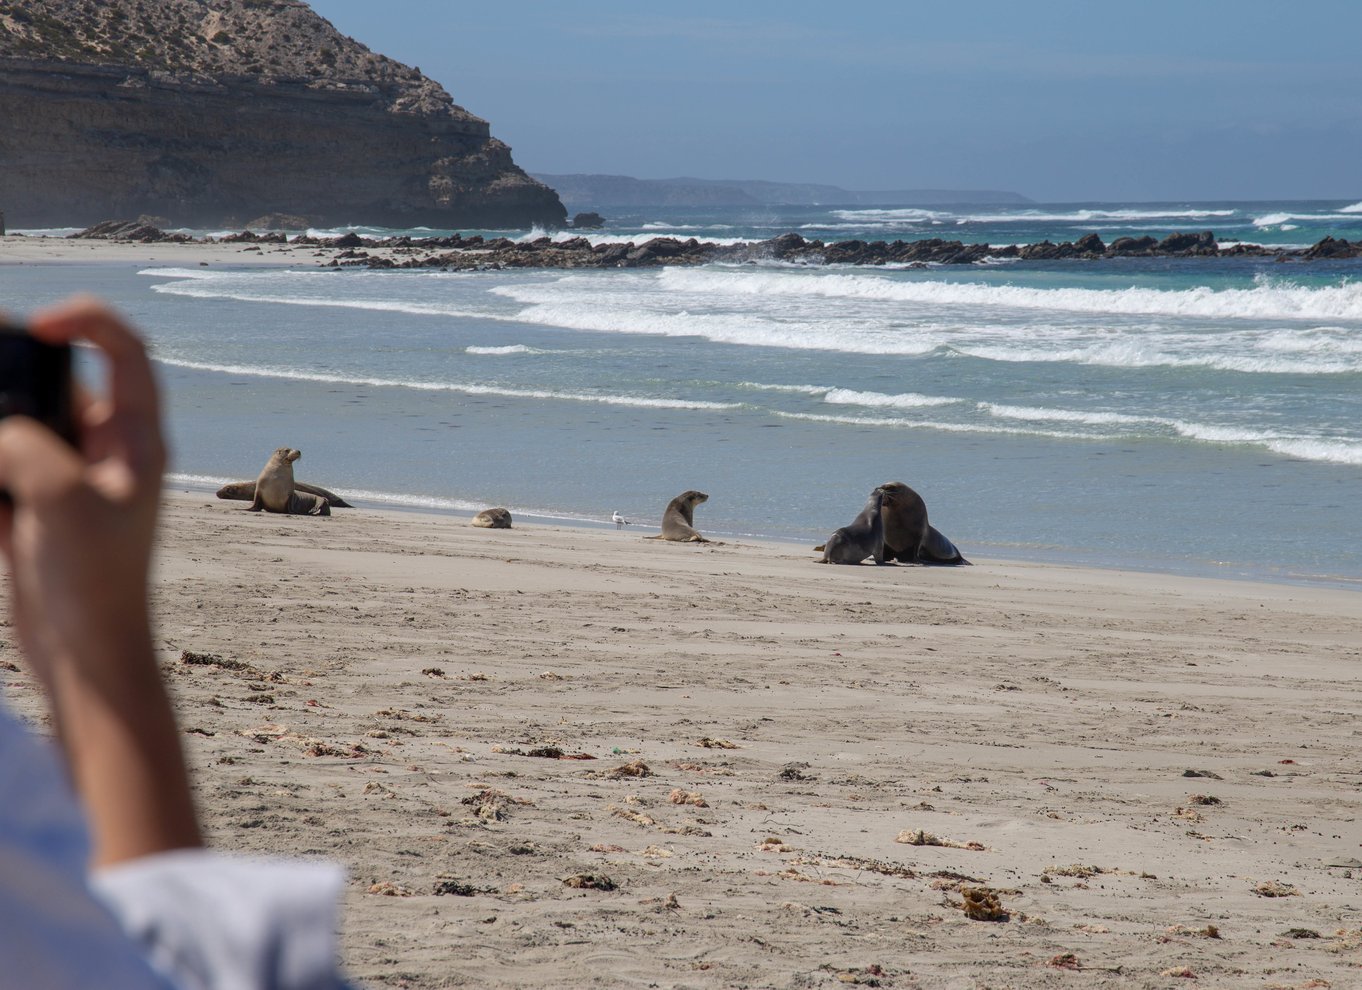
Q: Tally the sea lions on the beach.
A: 6